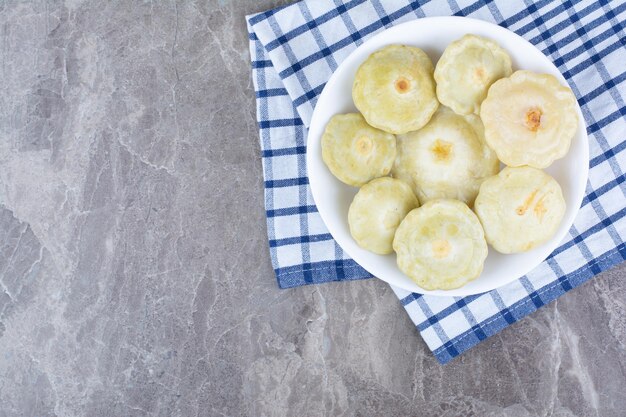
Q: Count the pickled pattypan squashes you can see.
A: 8